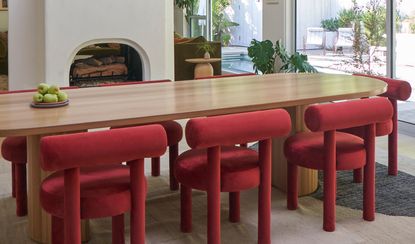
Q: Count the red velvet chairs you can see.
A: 7